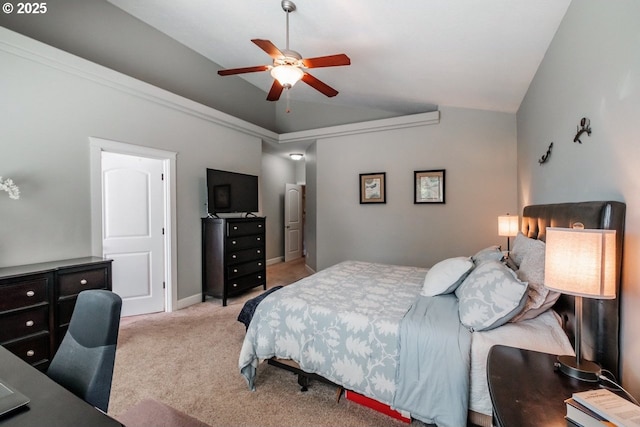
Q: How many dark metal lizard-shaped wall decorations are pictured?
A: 2